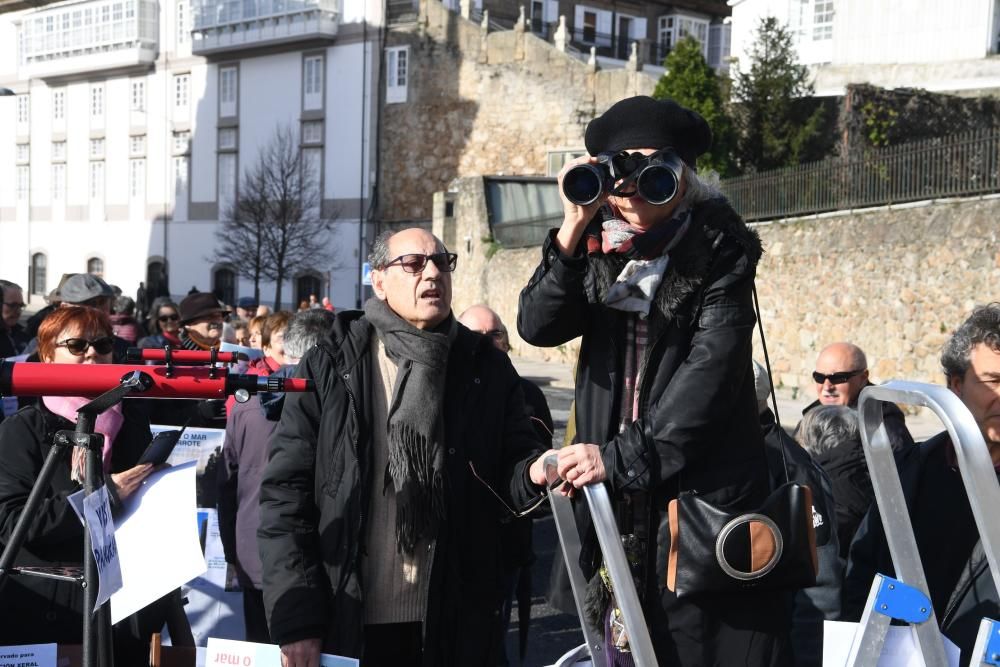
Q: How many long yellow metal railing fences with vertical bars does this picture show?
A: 0